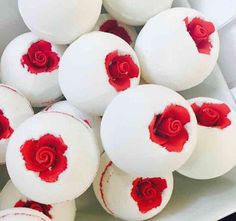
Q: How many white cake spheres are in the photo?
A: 14